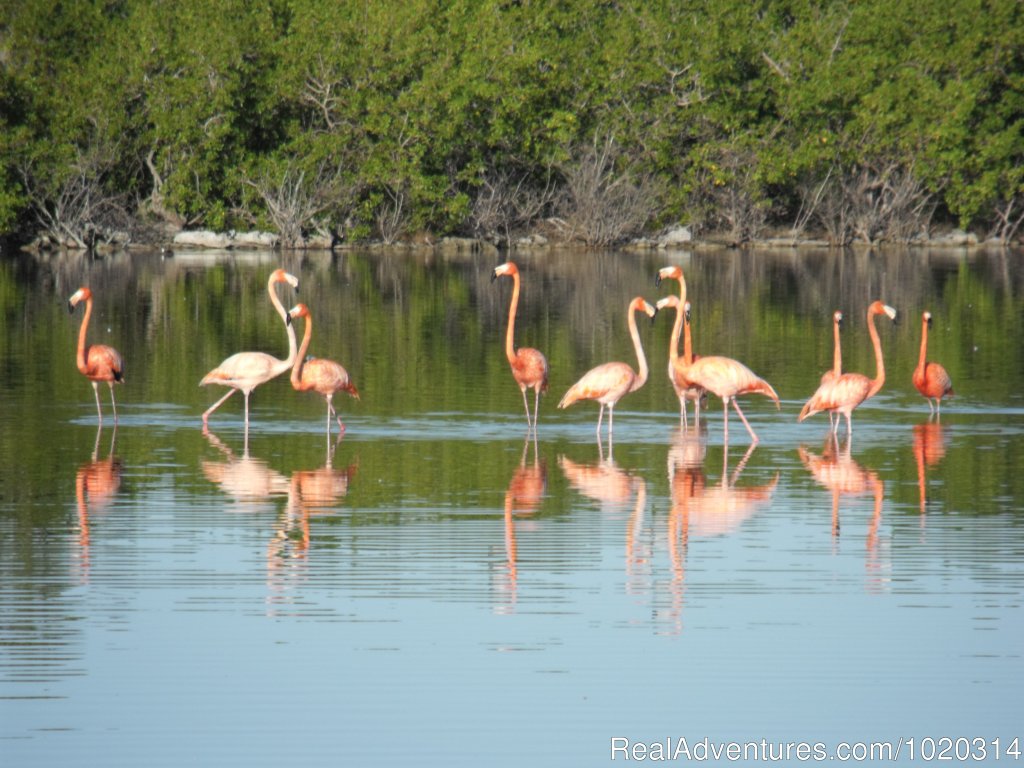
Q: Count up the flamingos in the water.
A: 11